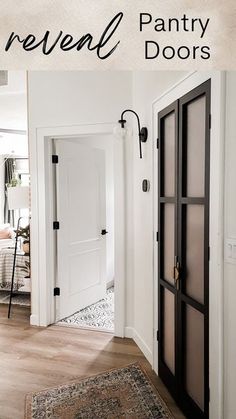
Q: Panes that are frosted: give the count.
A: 6